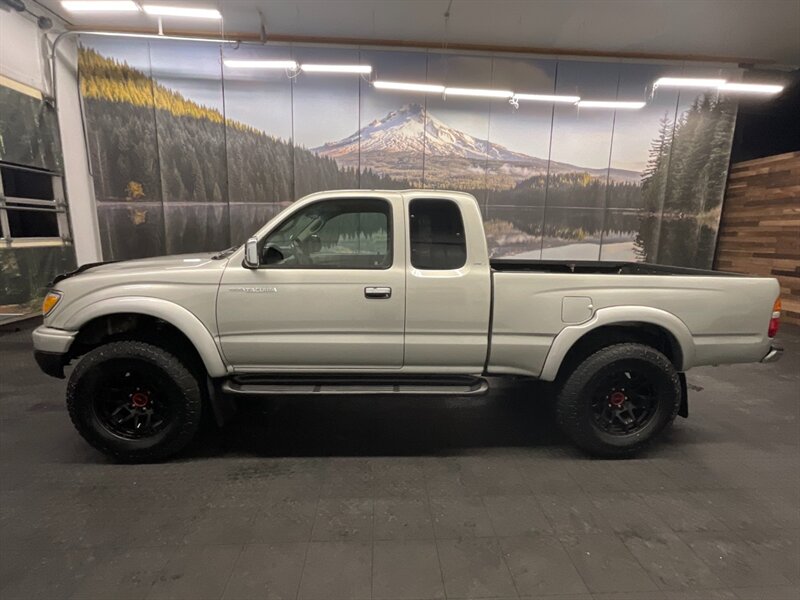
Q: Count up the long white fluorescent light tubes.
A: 10